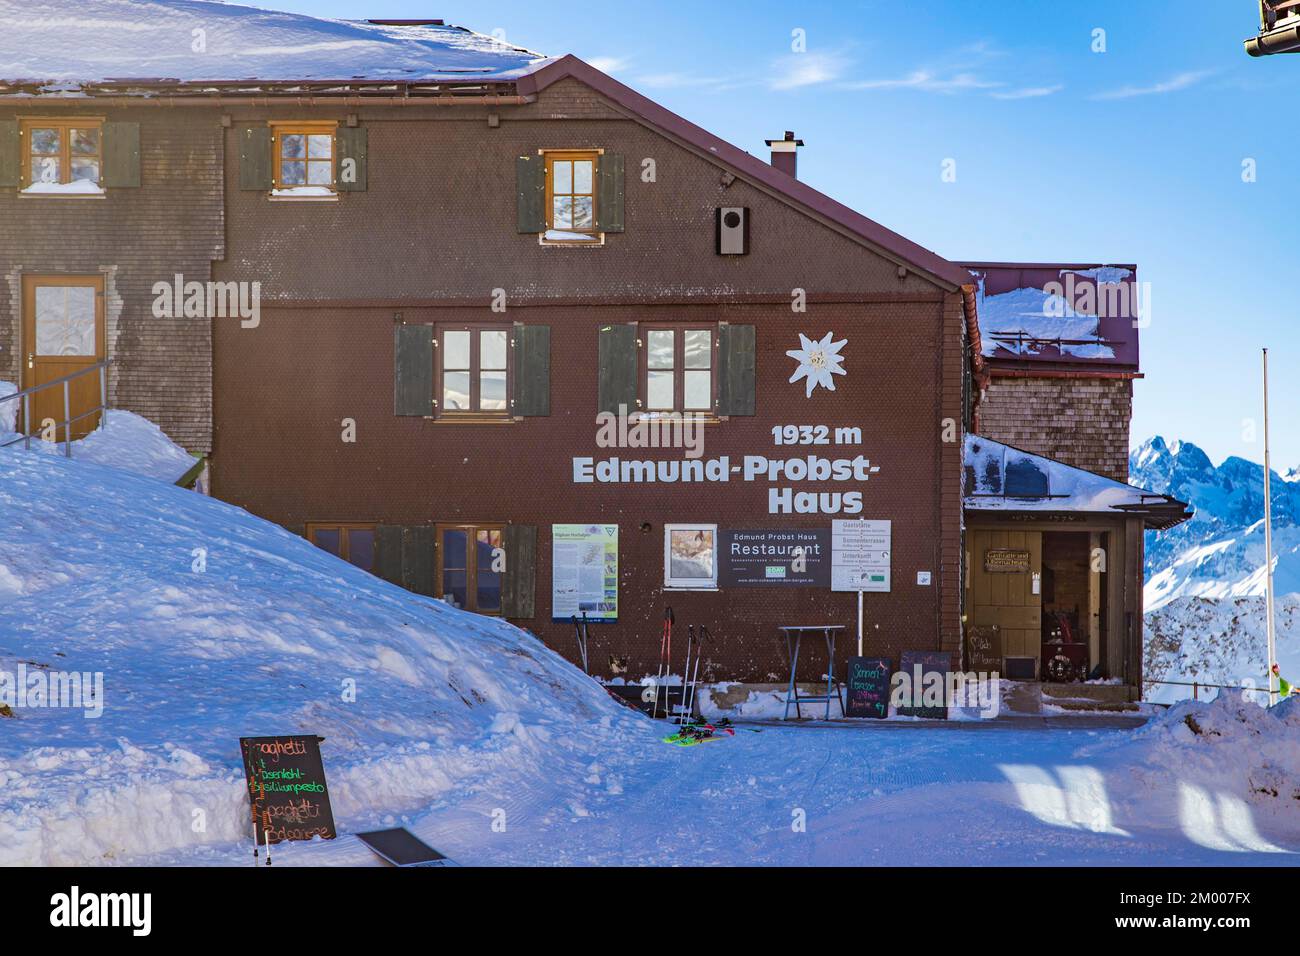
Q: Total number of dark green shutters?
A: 13